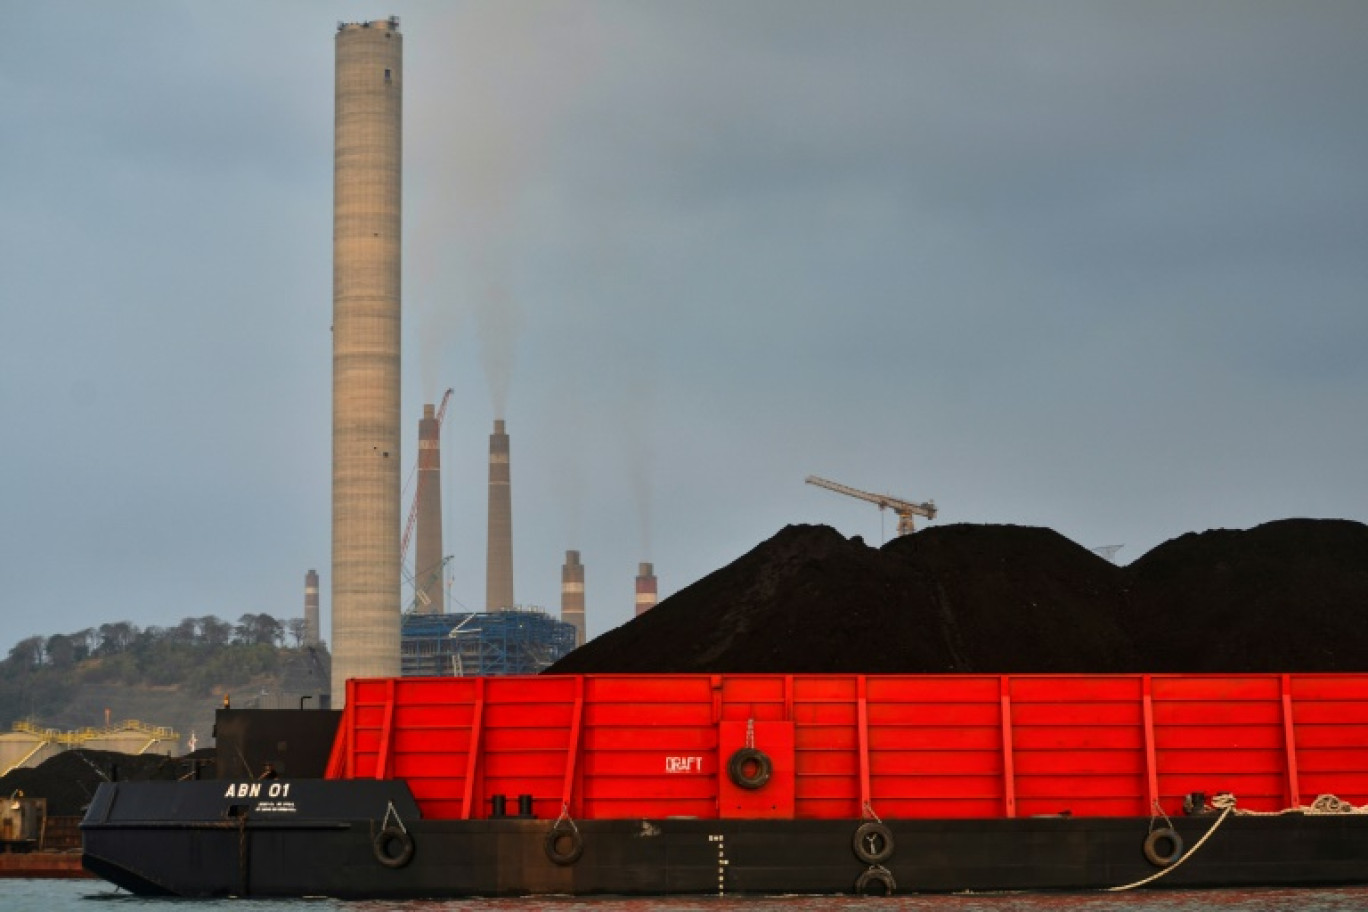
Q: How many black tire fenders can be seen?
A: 6